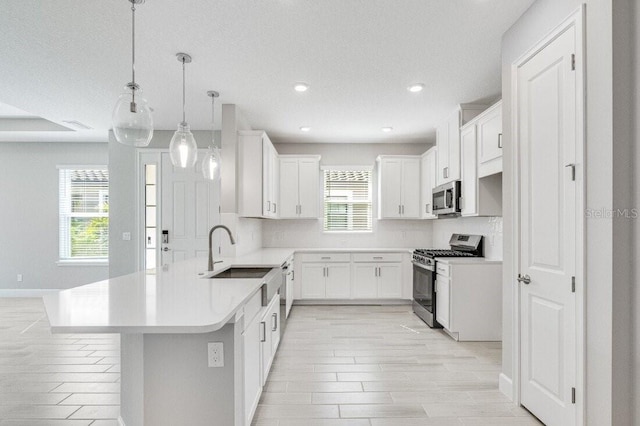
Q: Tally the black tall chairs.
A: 0